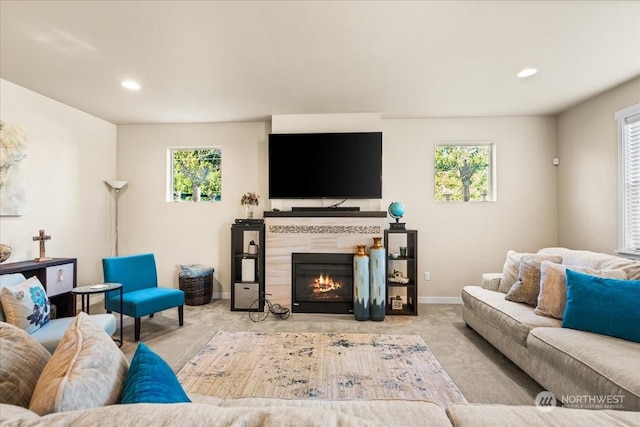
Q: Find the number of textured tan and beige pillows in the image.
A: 5